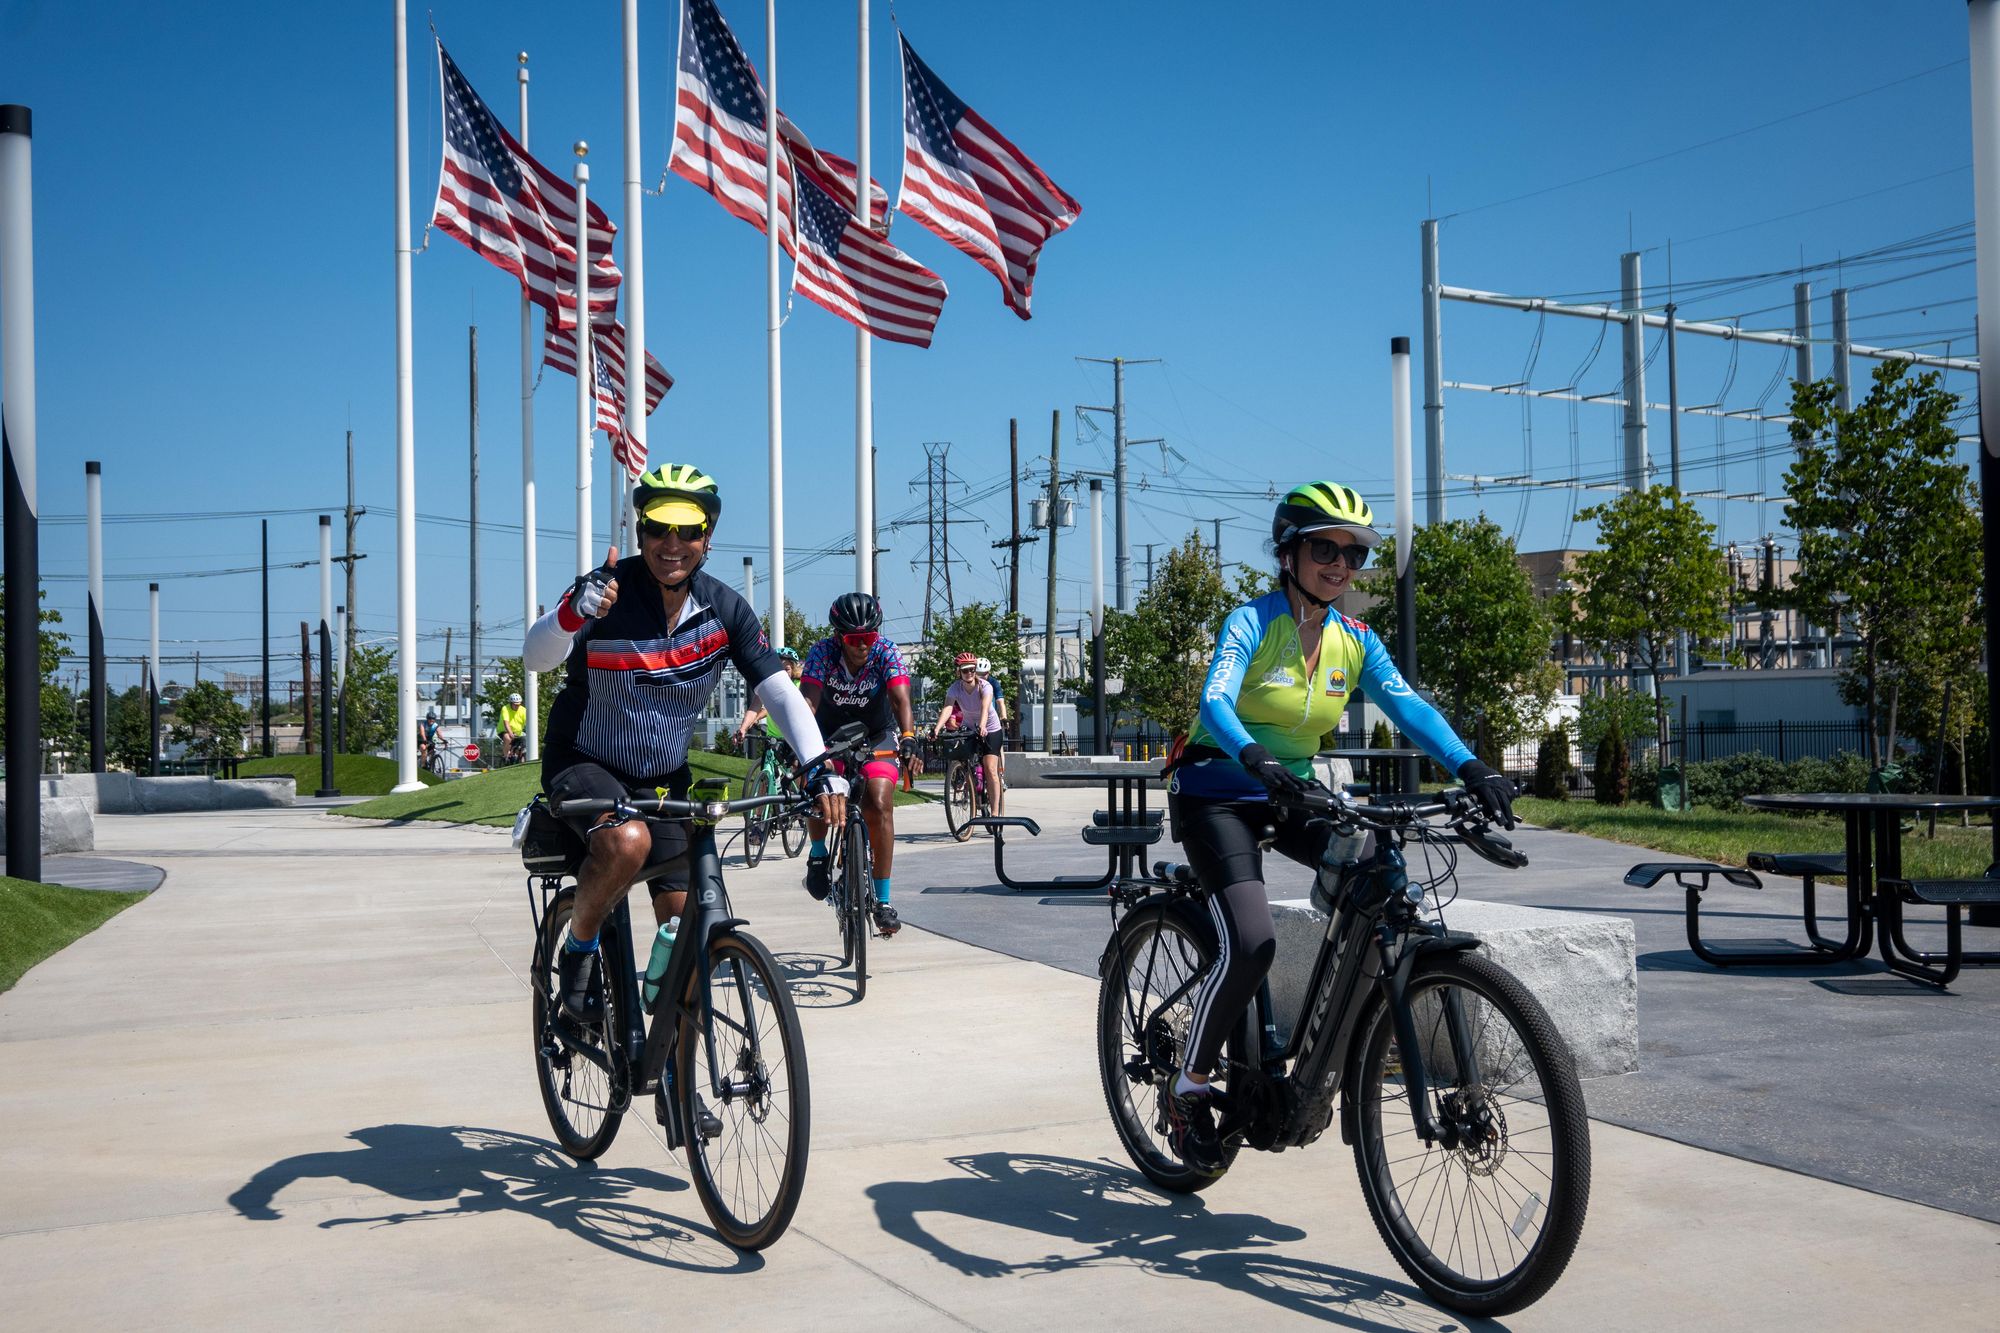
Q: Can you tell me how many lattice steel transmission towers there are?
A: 1